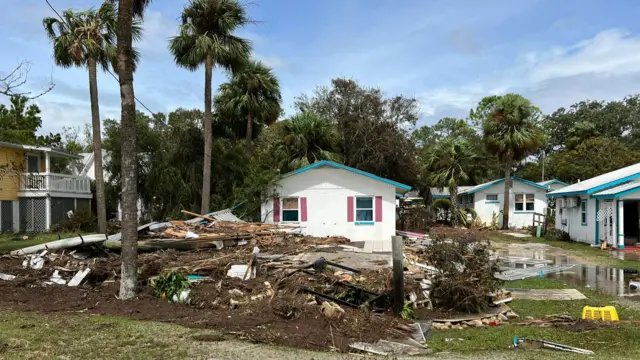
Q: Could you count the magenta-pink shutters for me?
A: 4